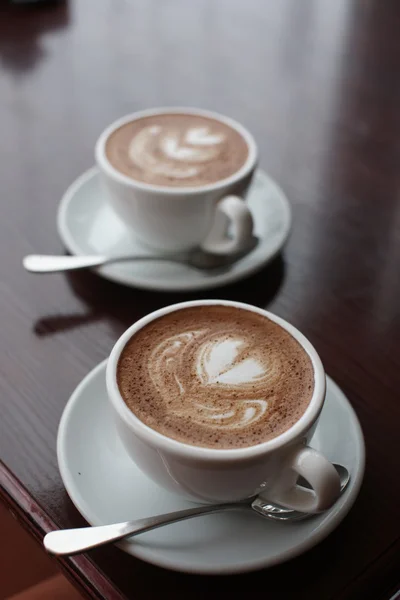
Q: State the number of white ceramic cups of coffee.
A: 2